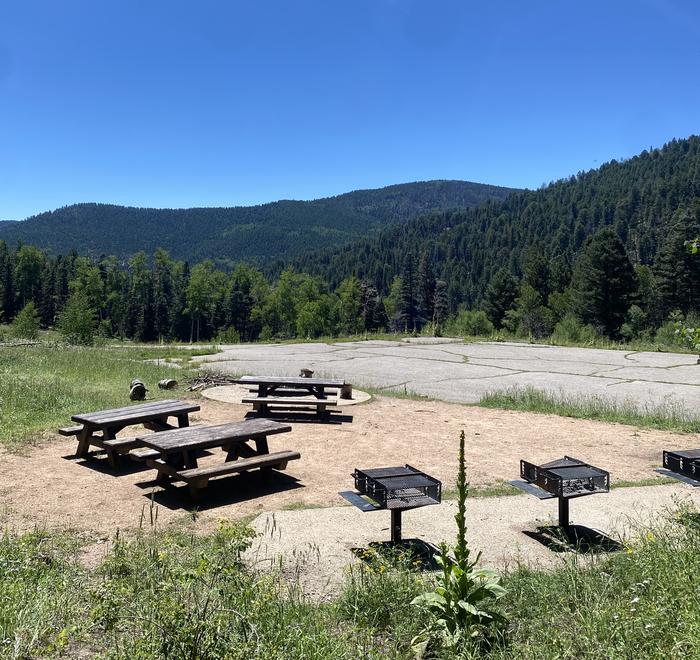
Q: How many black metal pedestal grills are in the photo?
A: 3